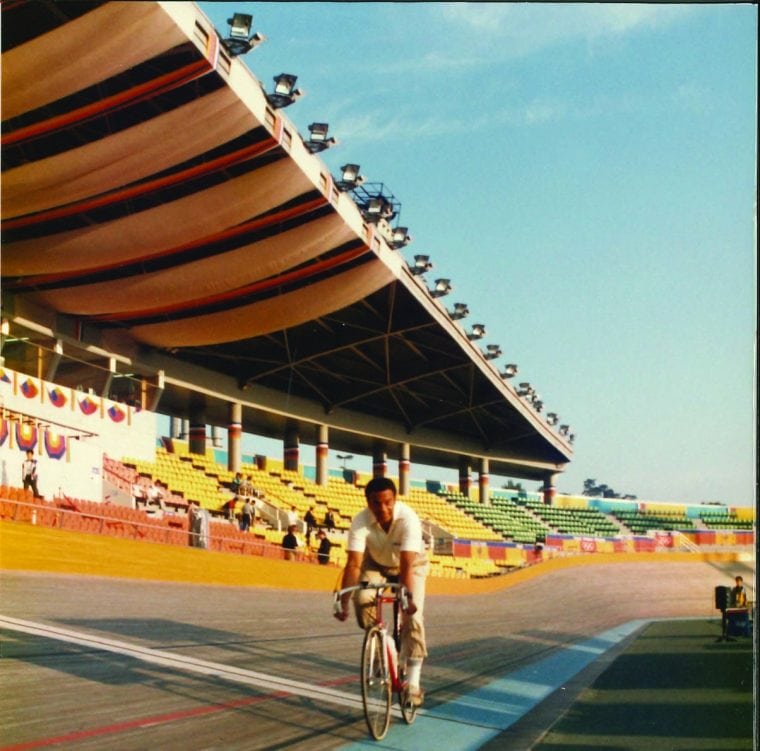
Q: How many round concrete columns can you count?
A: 9